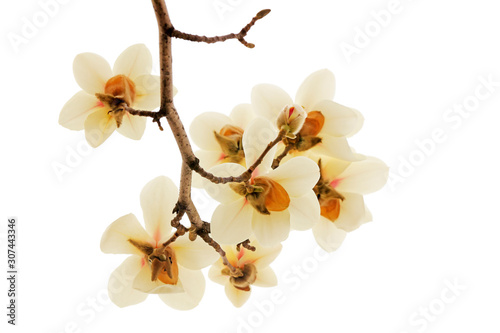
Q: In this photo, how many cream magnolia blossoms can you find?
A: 7